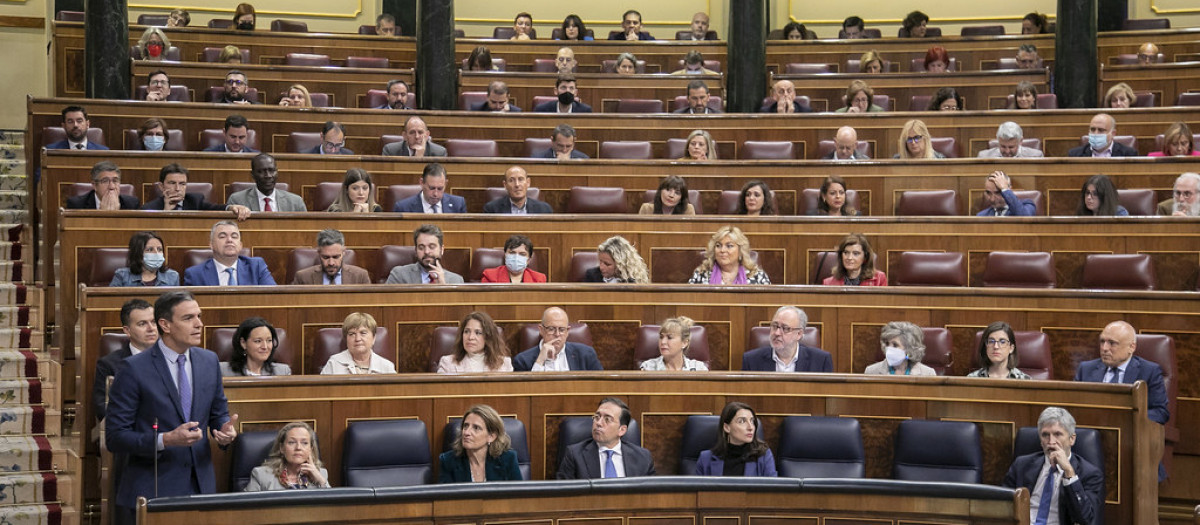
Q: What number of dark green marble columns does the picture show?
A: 4